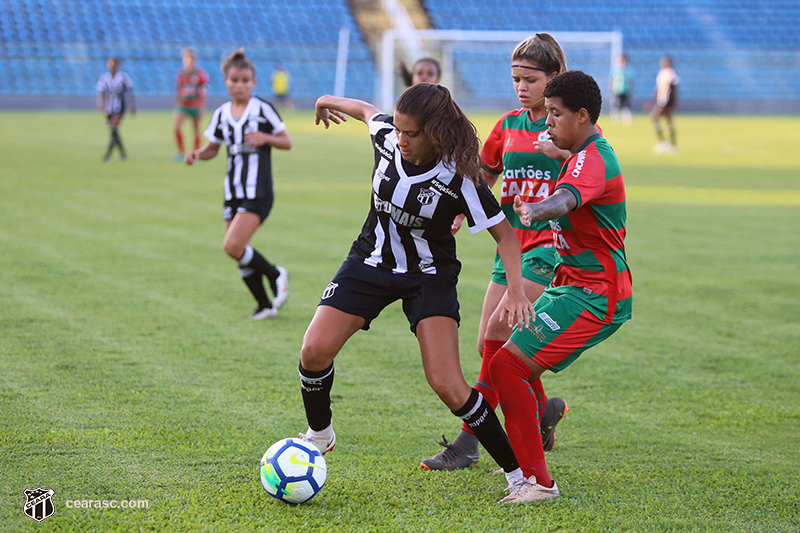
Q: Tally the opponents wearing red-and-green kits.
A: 3